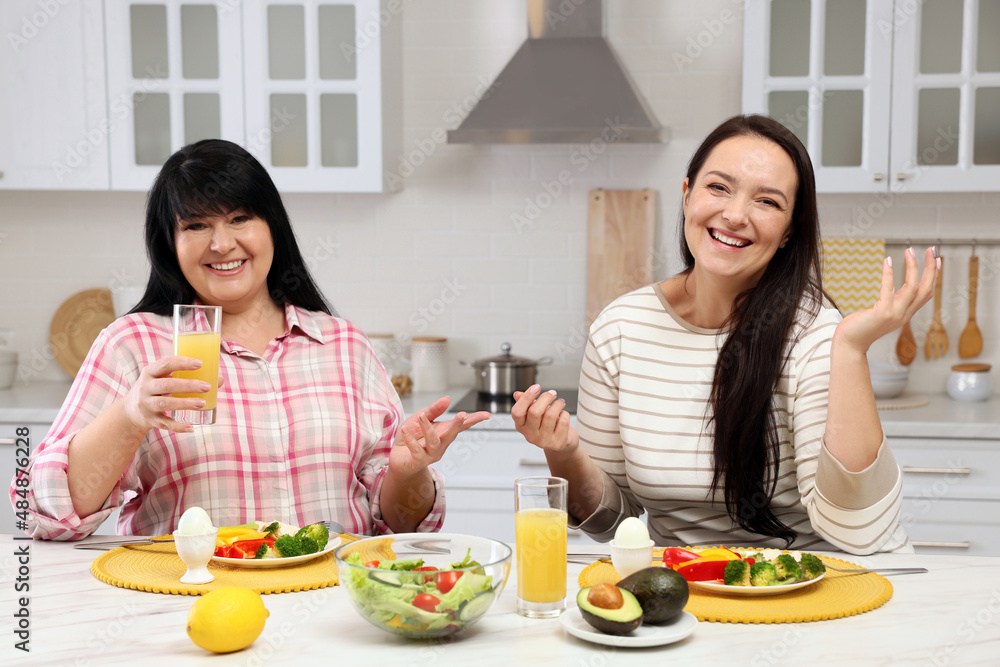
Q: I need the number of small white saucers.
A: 1